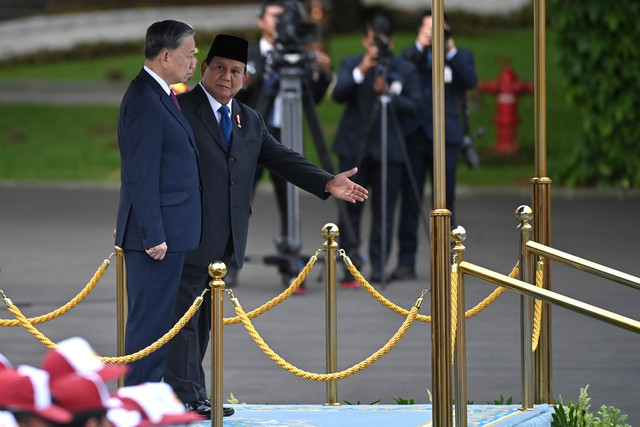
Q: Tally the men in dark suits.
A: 5